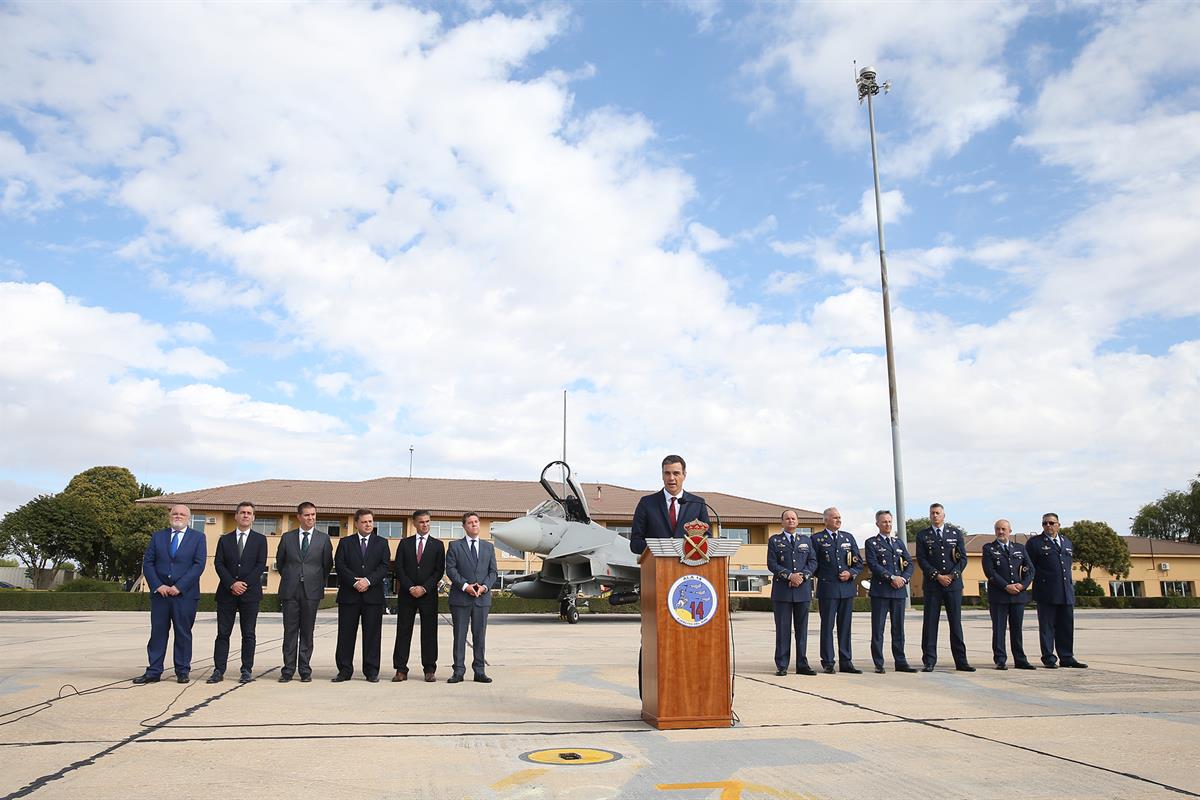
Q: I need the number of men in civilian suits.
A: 7